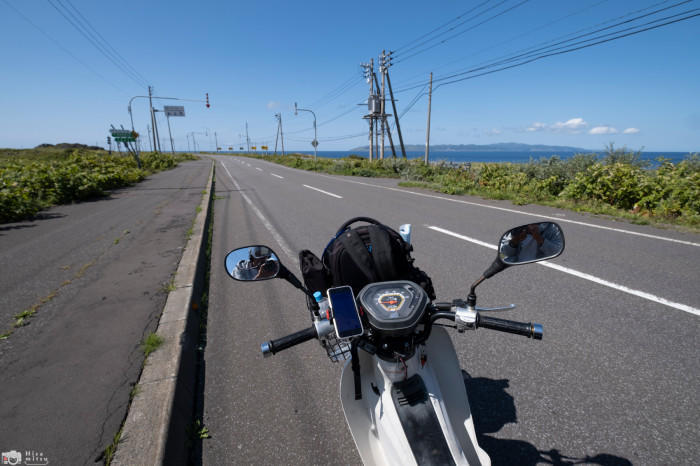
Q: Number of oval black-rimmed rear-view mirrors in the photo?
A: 2